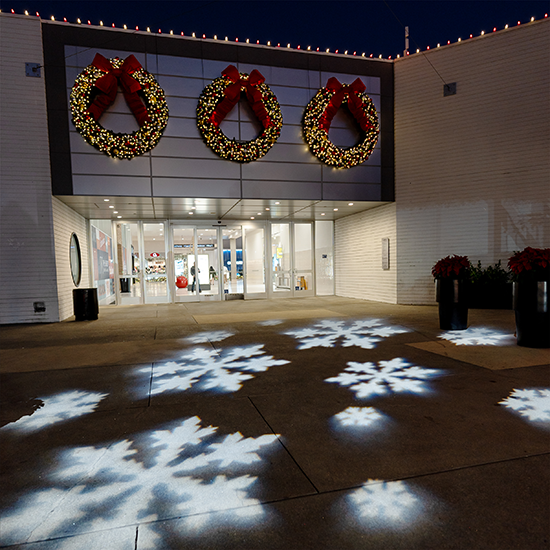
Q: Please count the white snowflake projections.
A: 11